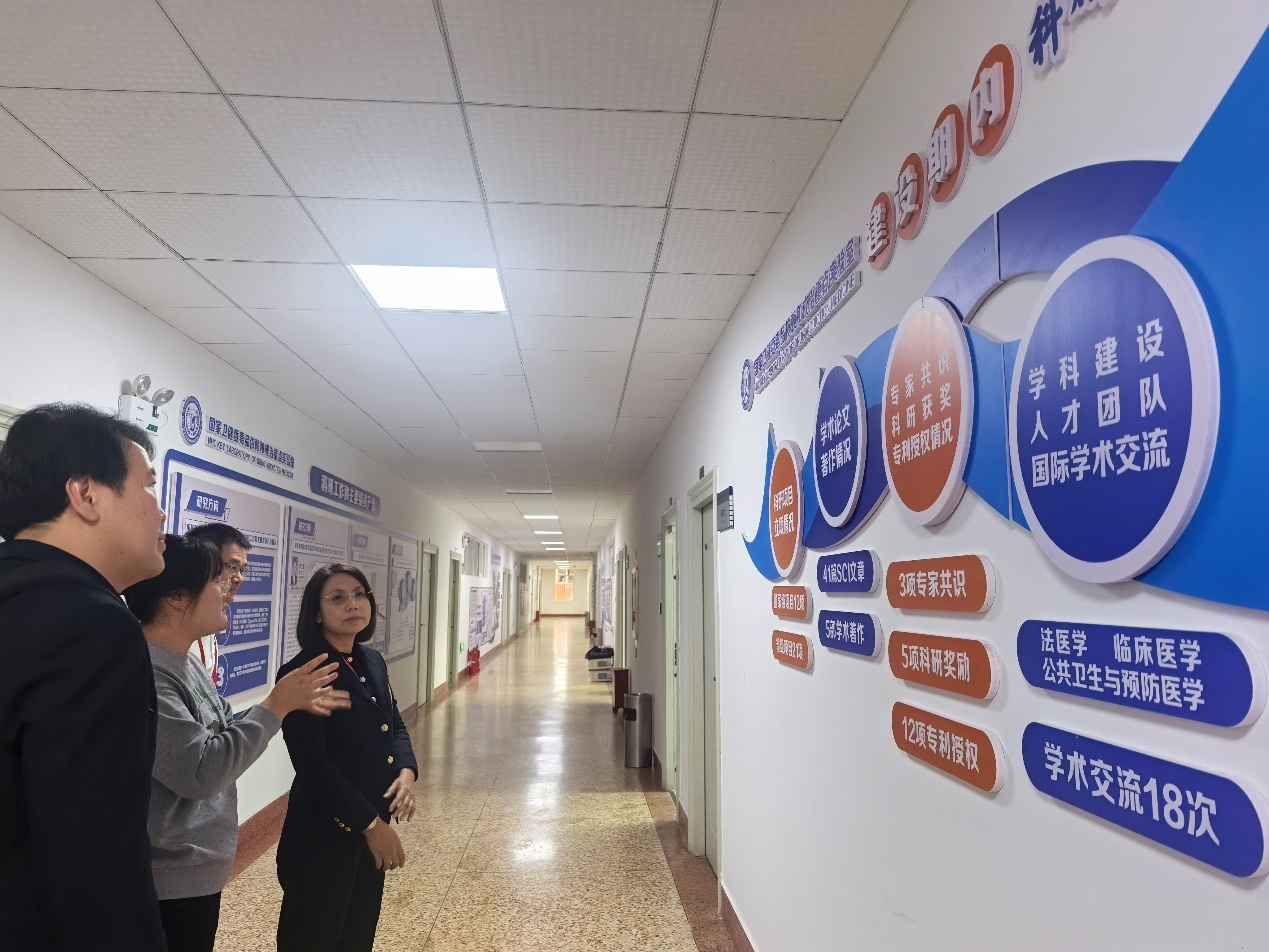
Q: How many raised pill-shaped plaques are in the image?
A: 9